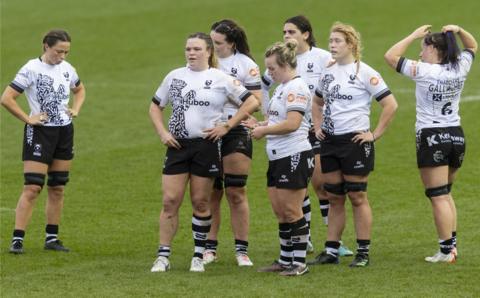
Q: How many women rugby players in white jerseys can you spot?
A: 7